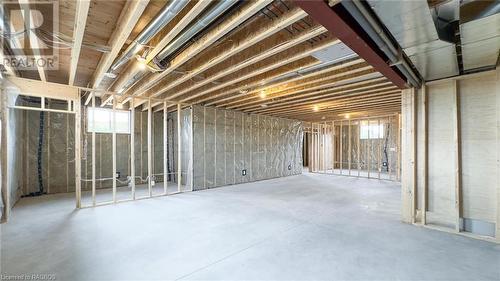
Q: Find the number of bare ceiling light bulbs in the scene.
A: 4